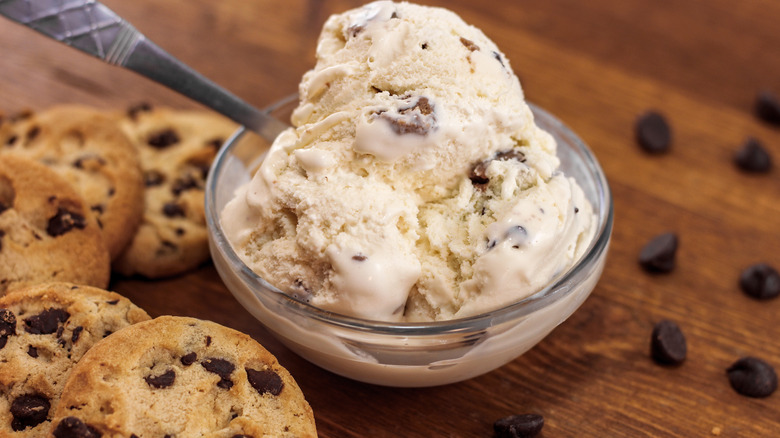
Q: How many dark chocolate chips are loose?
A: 8